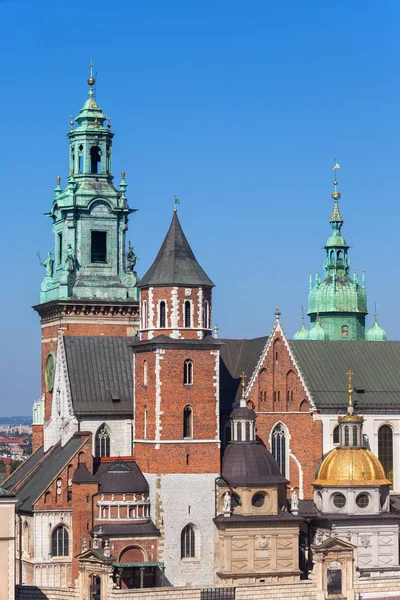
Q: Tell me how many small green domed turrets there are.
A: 3